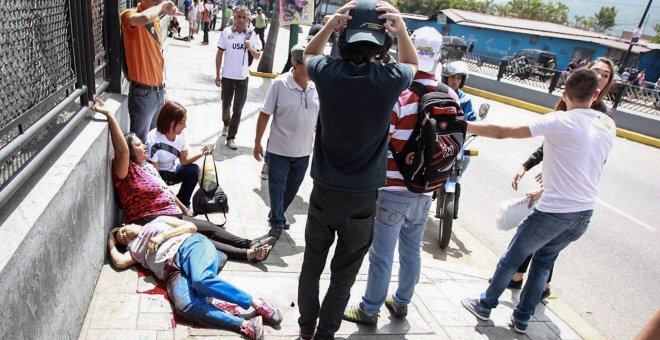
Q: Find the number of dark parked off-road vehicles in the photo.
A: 2